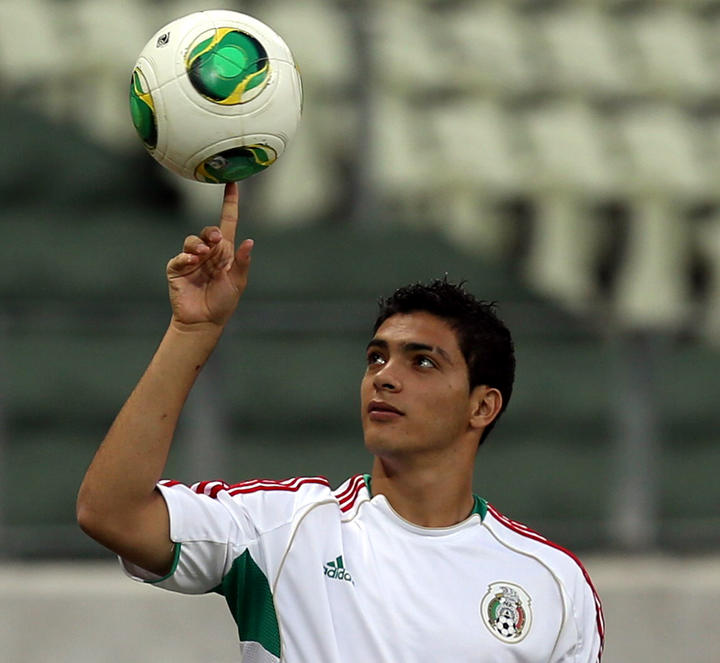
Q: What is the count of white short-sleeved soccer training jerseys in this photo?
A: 1